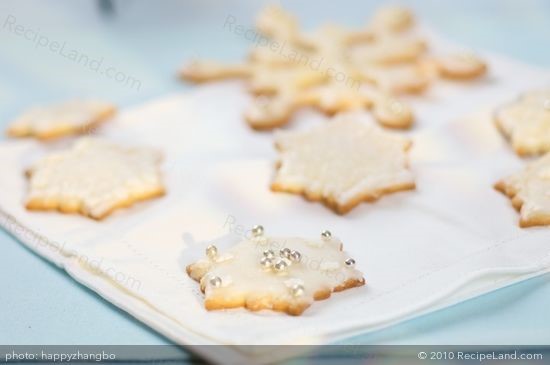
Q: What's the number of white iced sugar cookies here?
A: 7